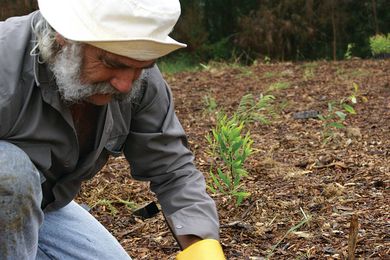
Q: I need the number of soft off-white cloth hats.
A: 1